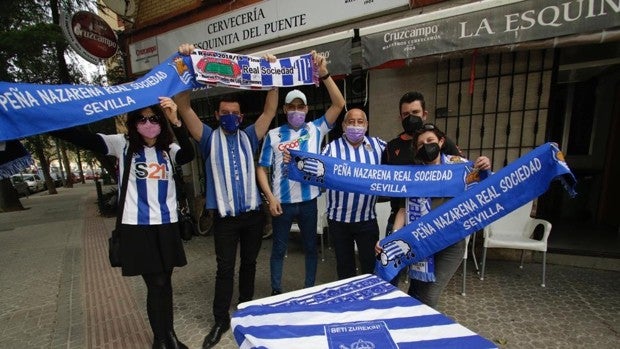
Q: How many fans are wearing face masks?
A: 6